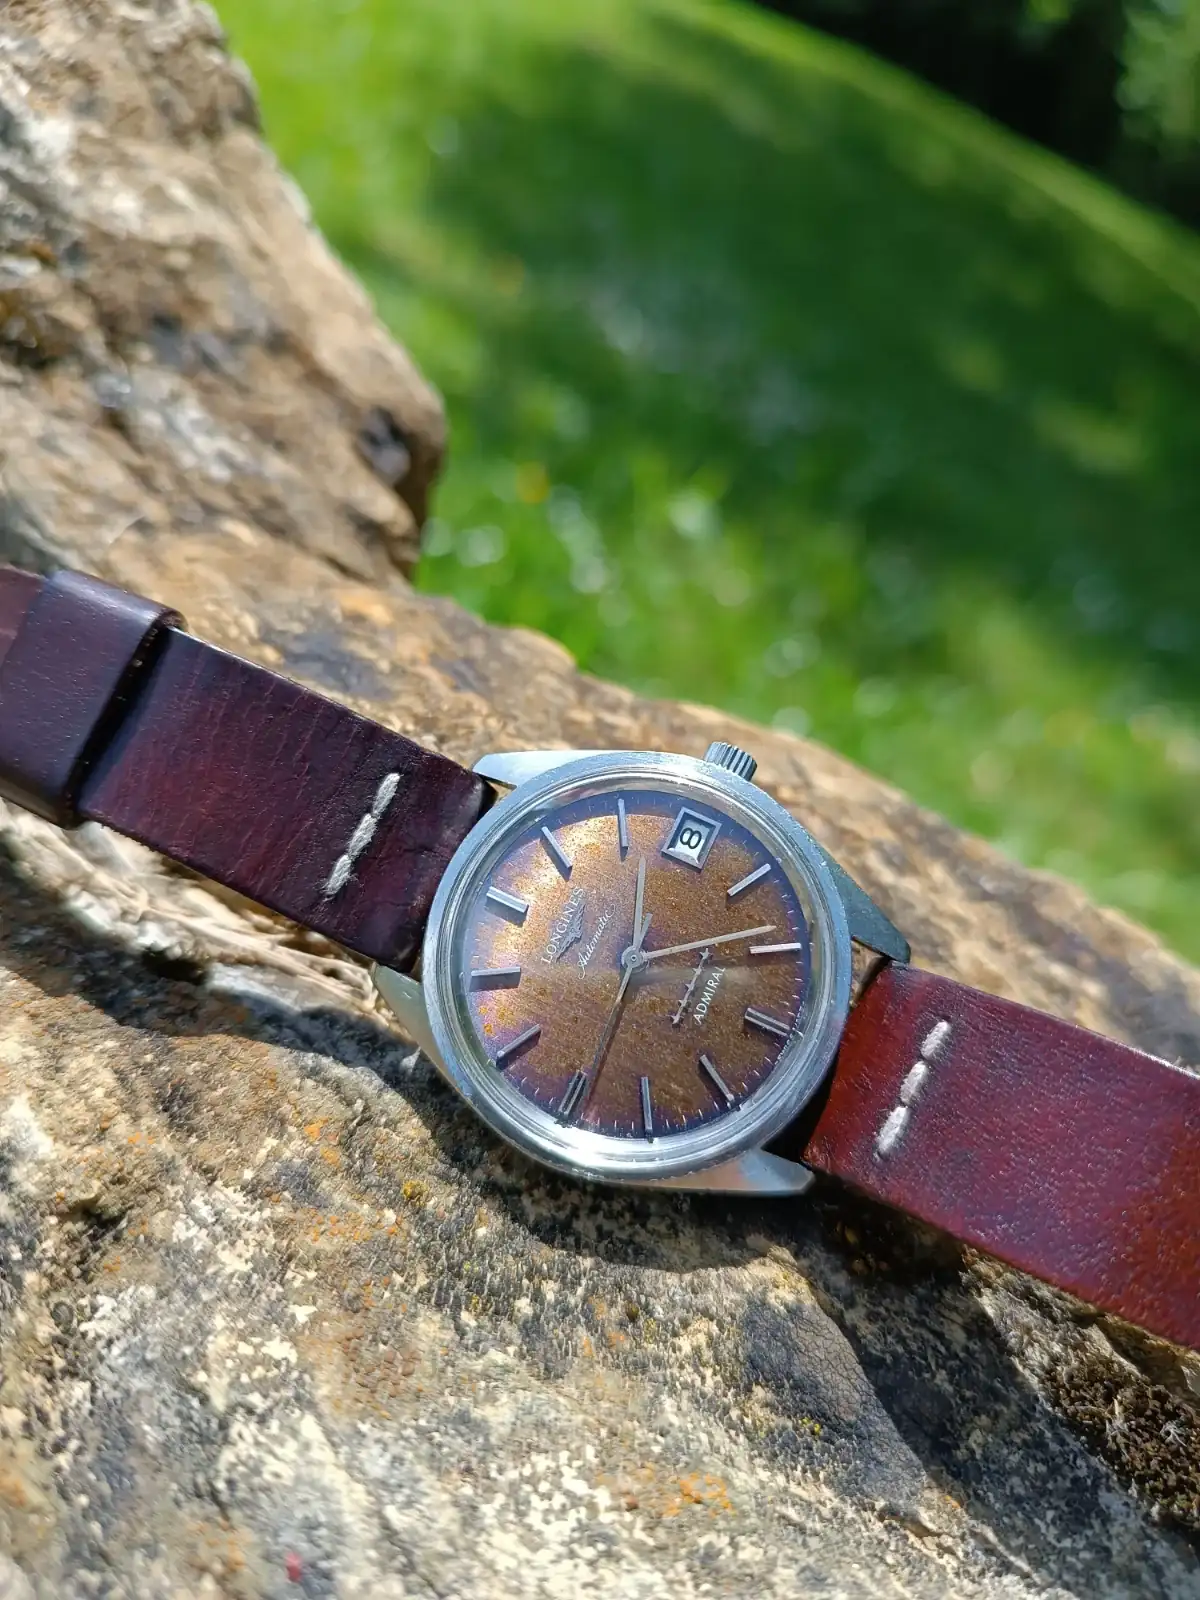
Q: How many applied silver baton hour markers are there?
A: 11